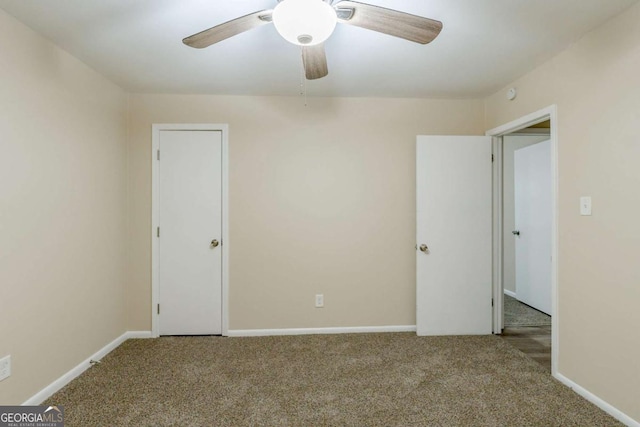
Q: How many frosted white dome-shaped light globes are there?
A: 1